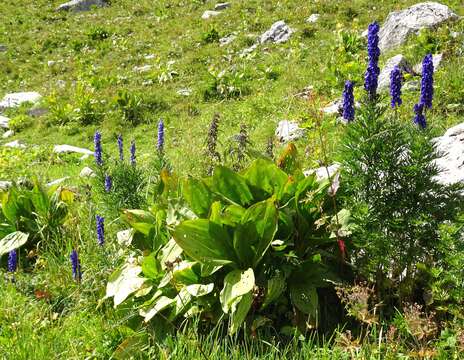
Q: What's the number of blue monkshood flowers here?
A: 13